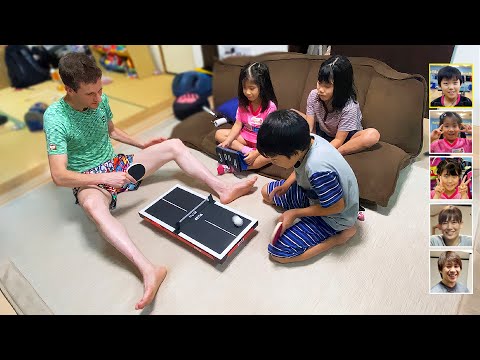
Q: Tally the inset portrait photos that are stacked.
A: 5